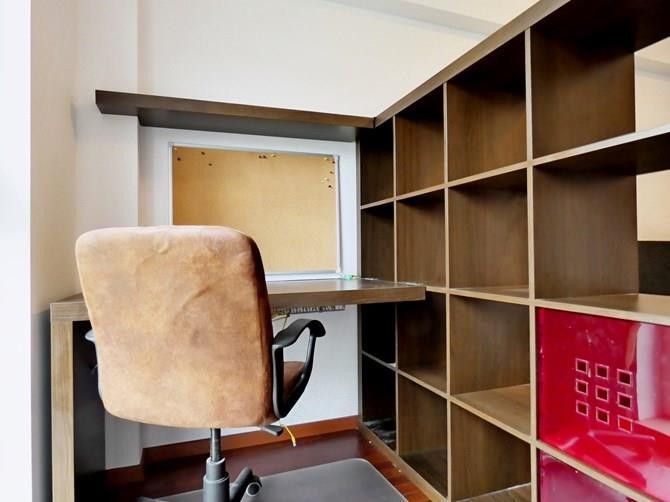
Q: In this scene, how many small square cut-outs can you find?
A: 9